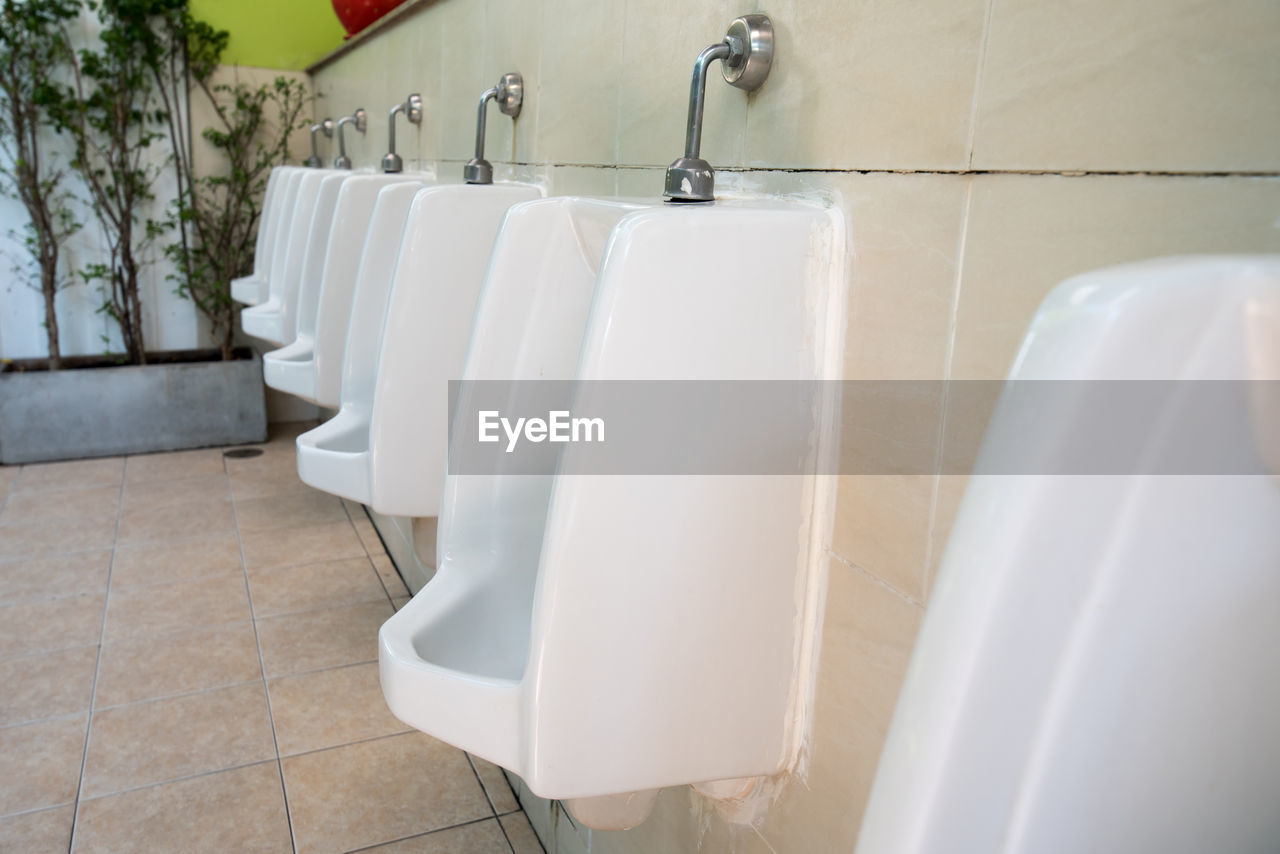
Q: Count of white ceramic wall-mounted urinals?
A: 6